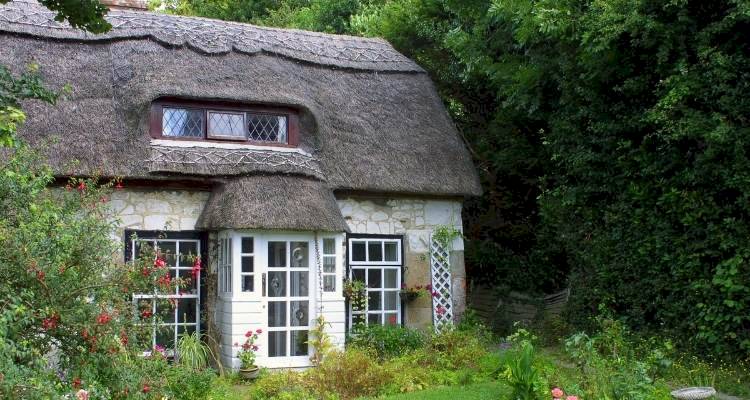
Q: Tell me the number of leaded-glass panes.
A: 3